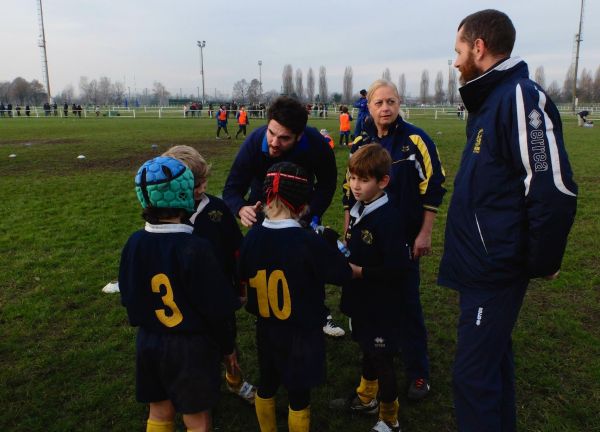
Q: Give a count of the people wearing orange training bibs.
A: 4